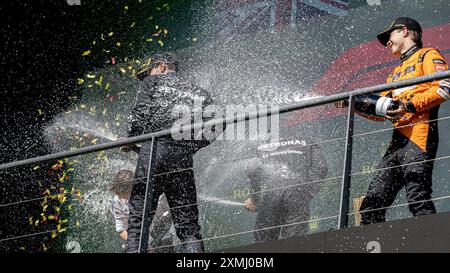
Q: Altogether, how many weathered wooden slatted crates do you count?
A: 0